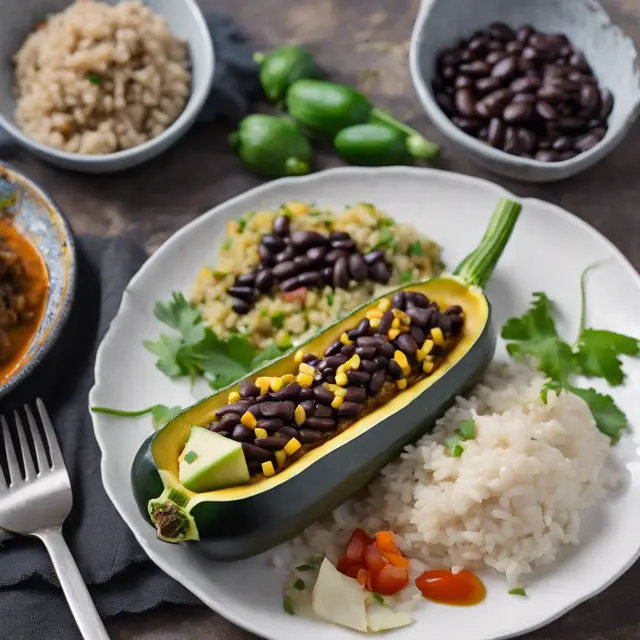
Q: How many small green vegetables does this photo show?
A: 4